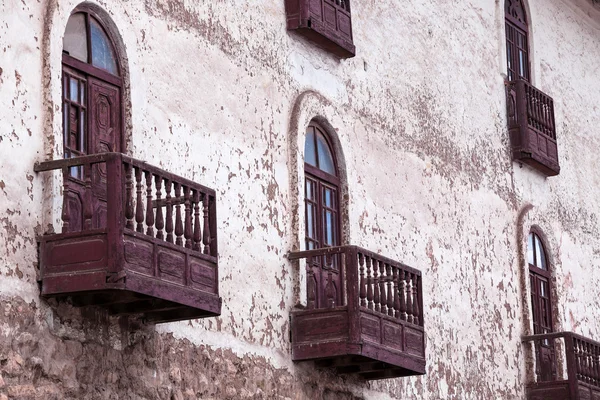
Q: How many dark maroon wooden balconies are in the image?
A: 5